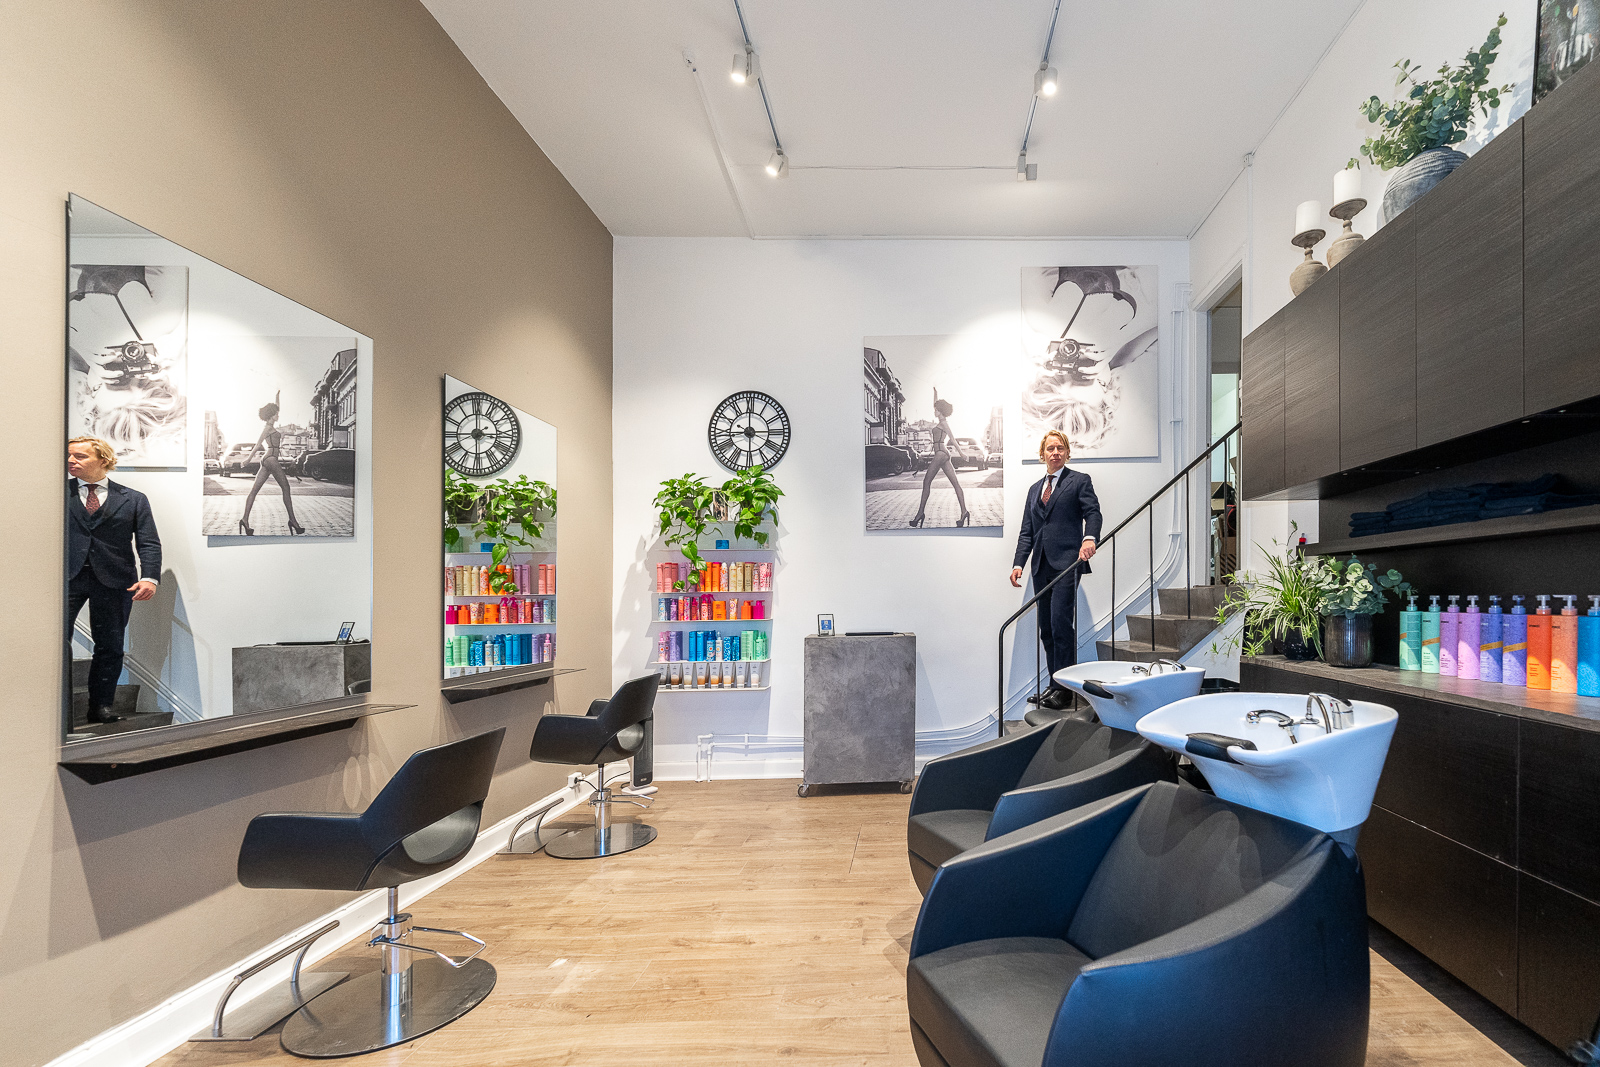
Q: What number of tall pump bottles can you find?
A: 9